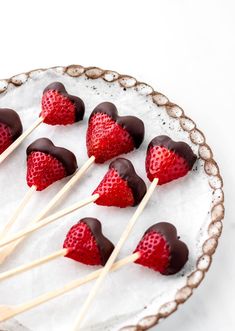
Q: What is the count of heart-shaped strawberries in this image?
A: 8